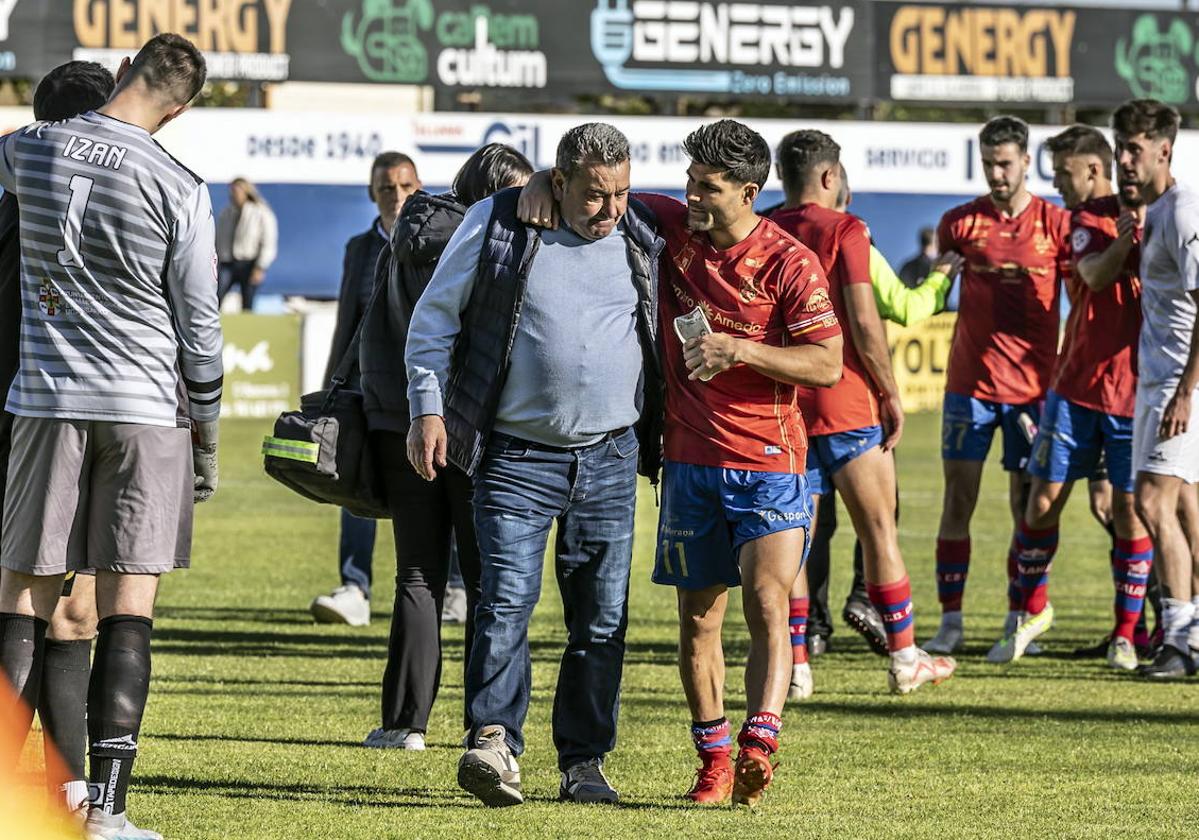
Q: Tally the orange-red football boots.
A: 2